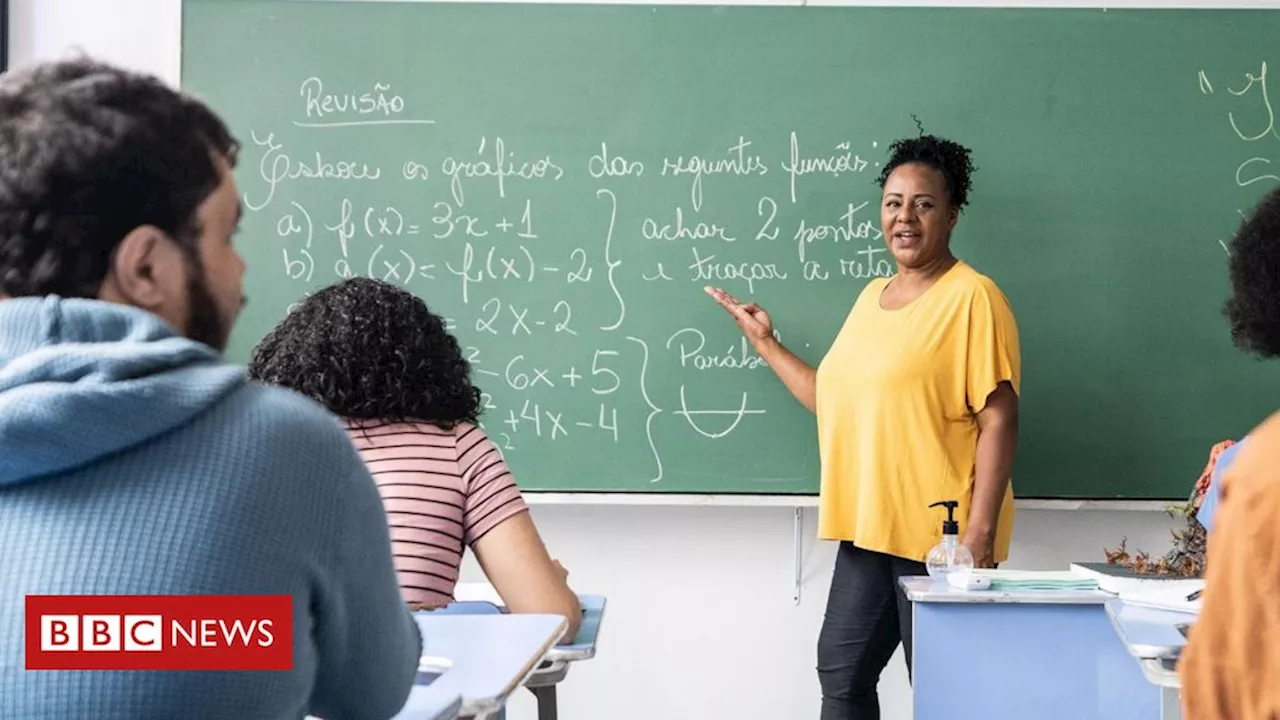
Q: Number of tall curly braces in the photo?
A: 2